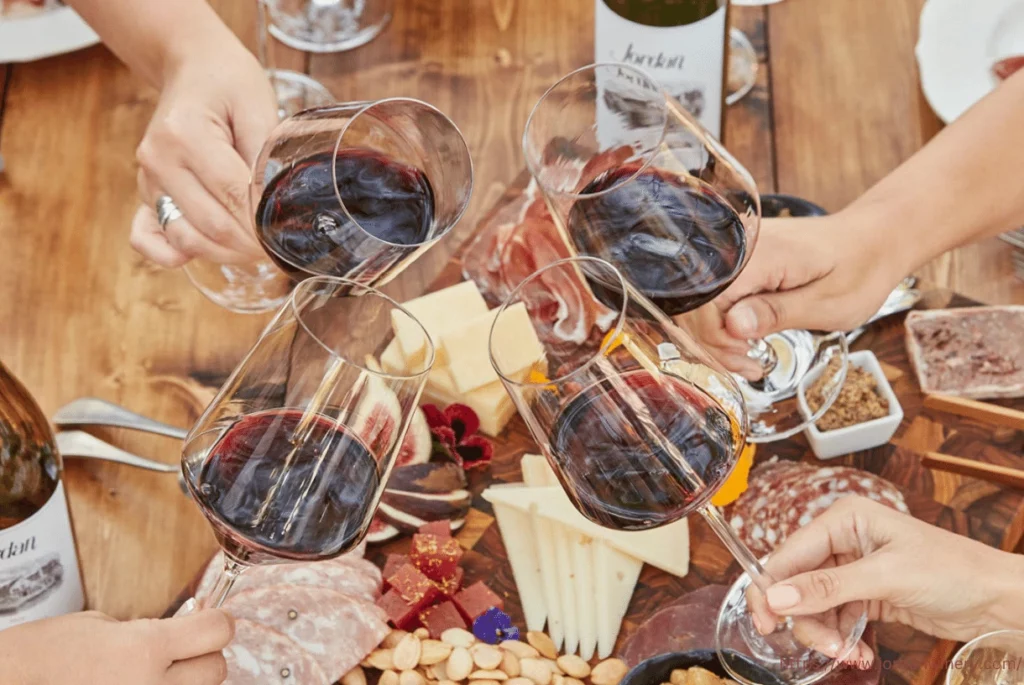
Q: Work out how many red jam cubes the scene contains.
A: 8